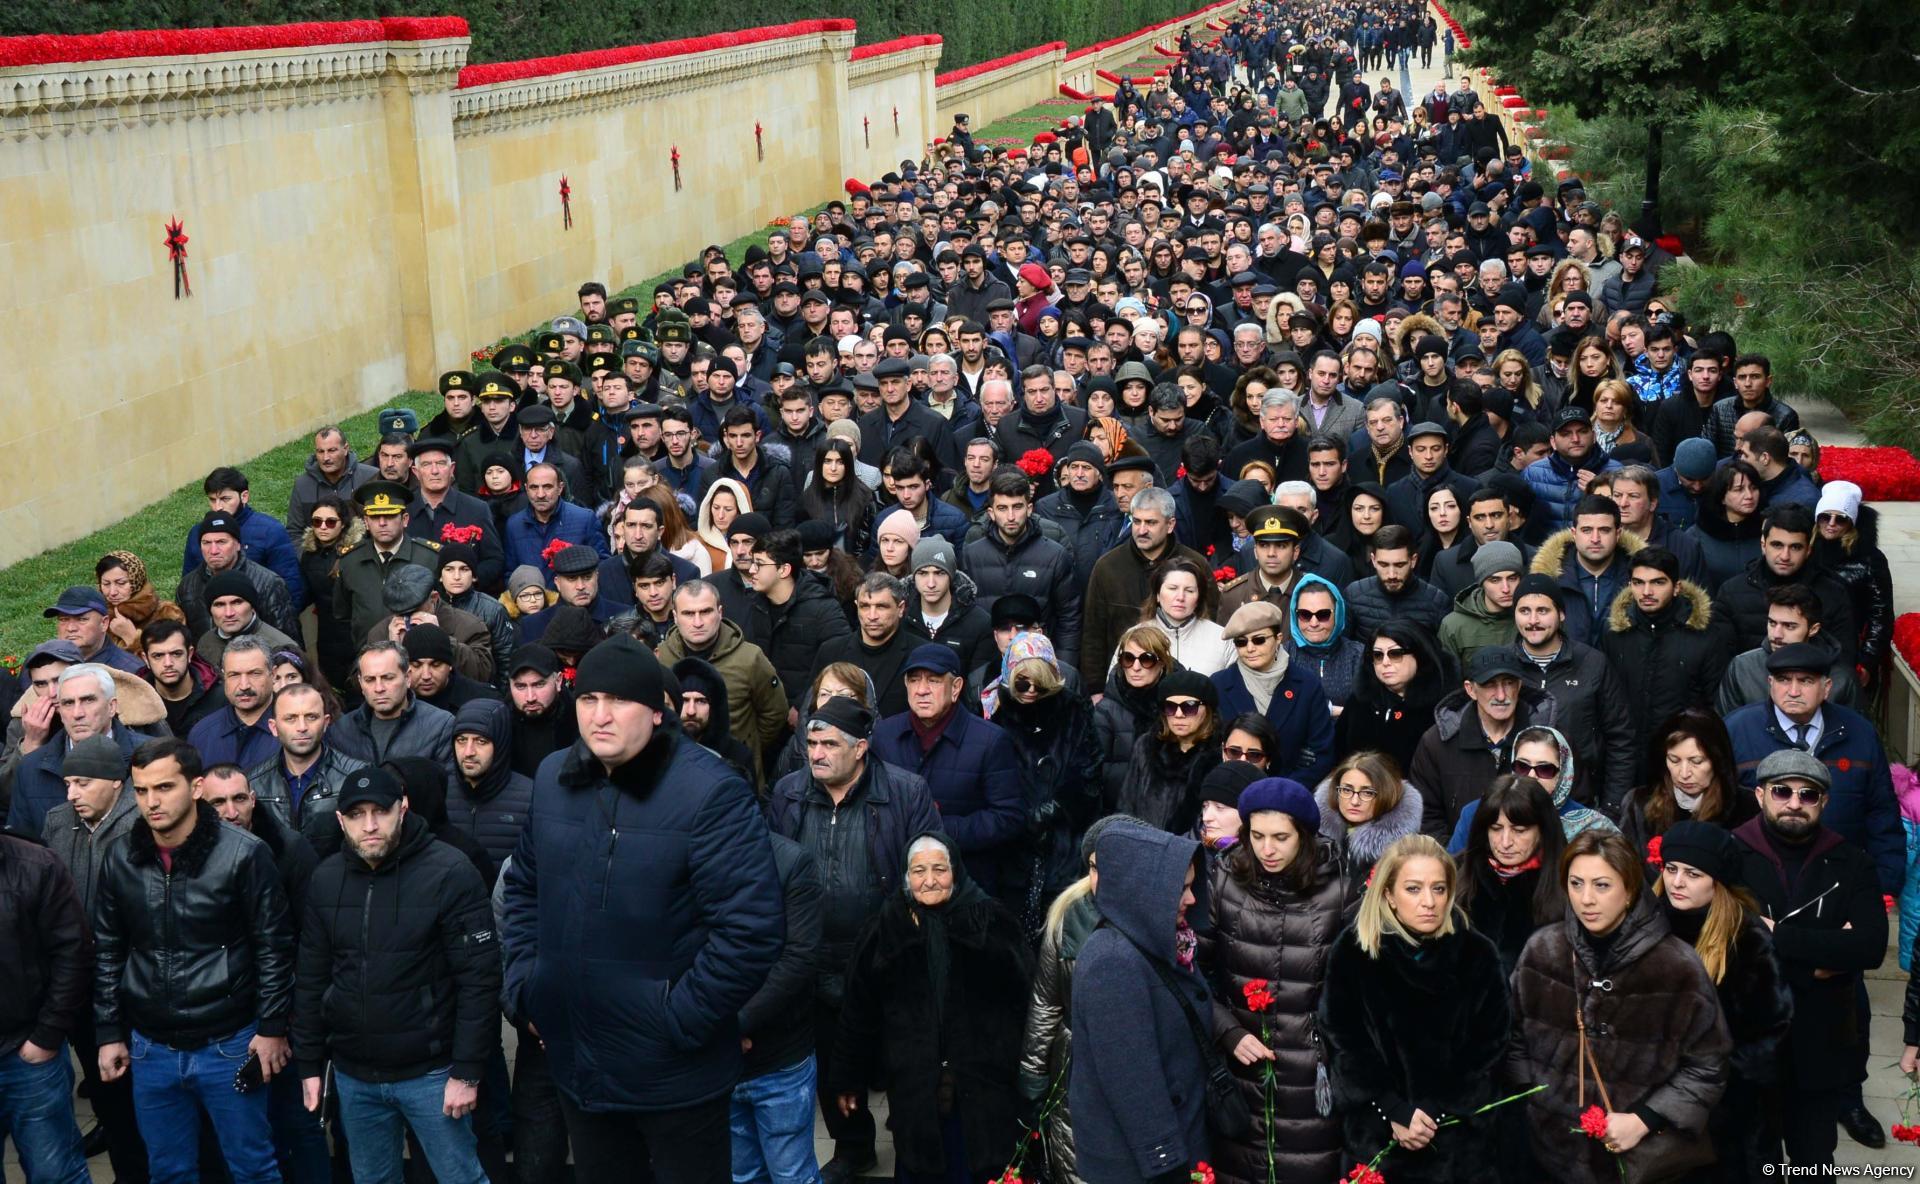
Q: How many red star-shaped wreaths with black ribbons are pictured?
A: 6